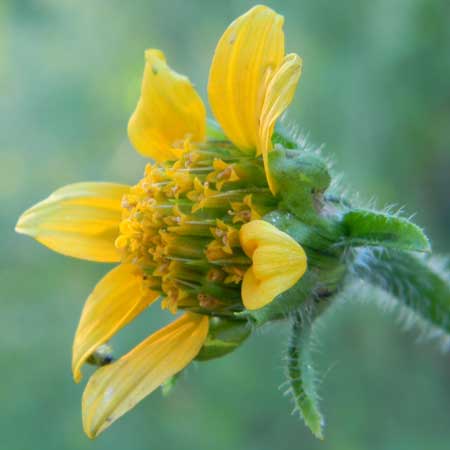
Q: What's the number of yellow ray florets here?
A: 7